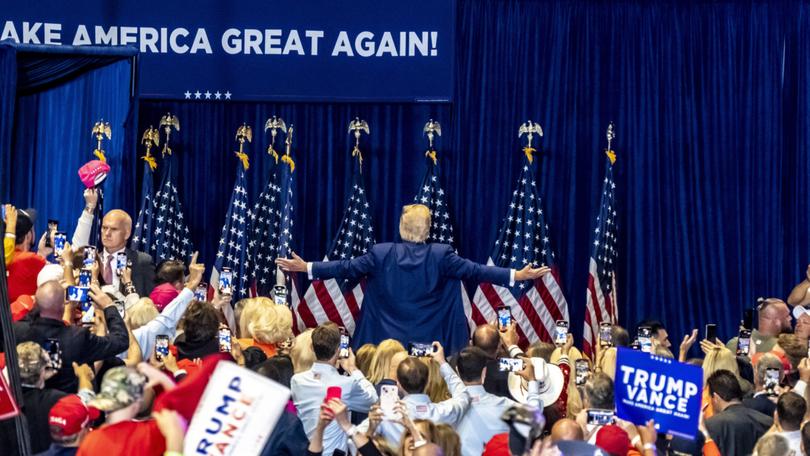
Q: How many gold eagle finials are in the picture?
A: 10